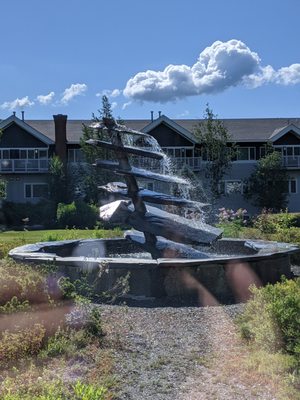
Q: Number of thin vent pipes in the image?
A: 4